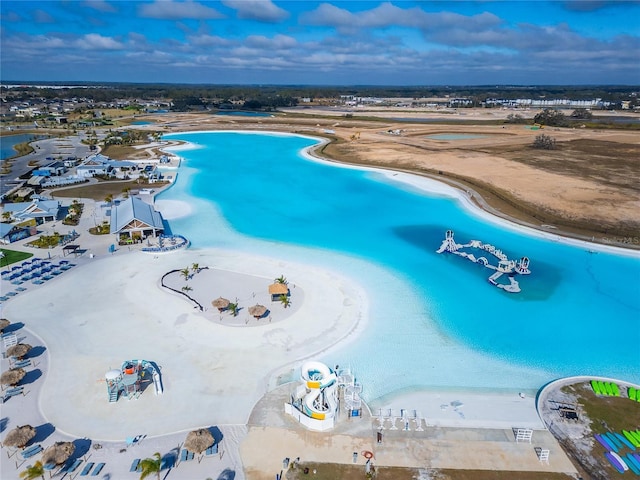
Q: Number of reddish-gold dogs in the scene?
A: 0